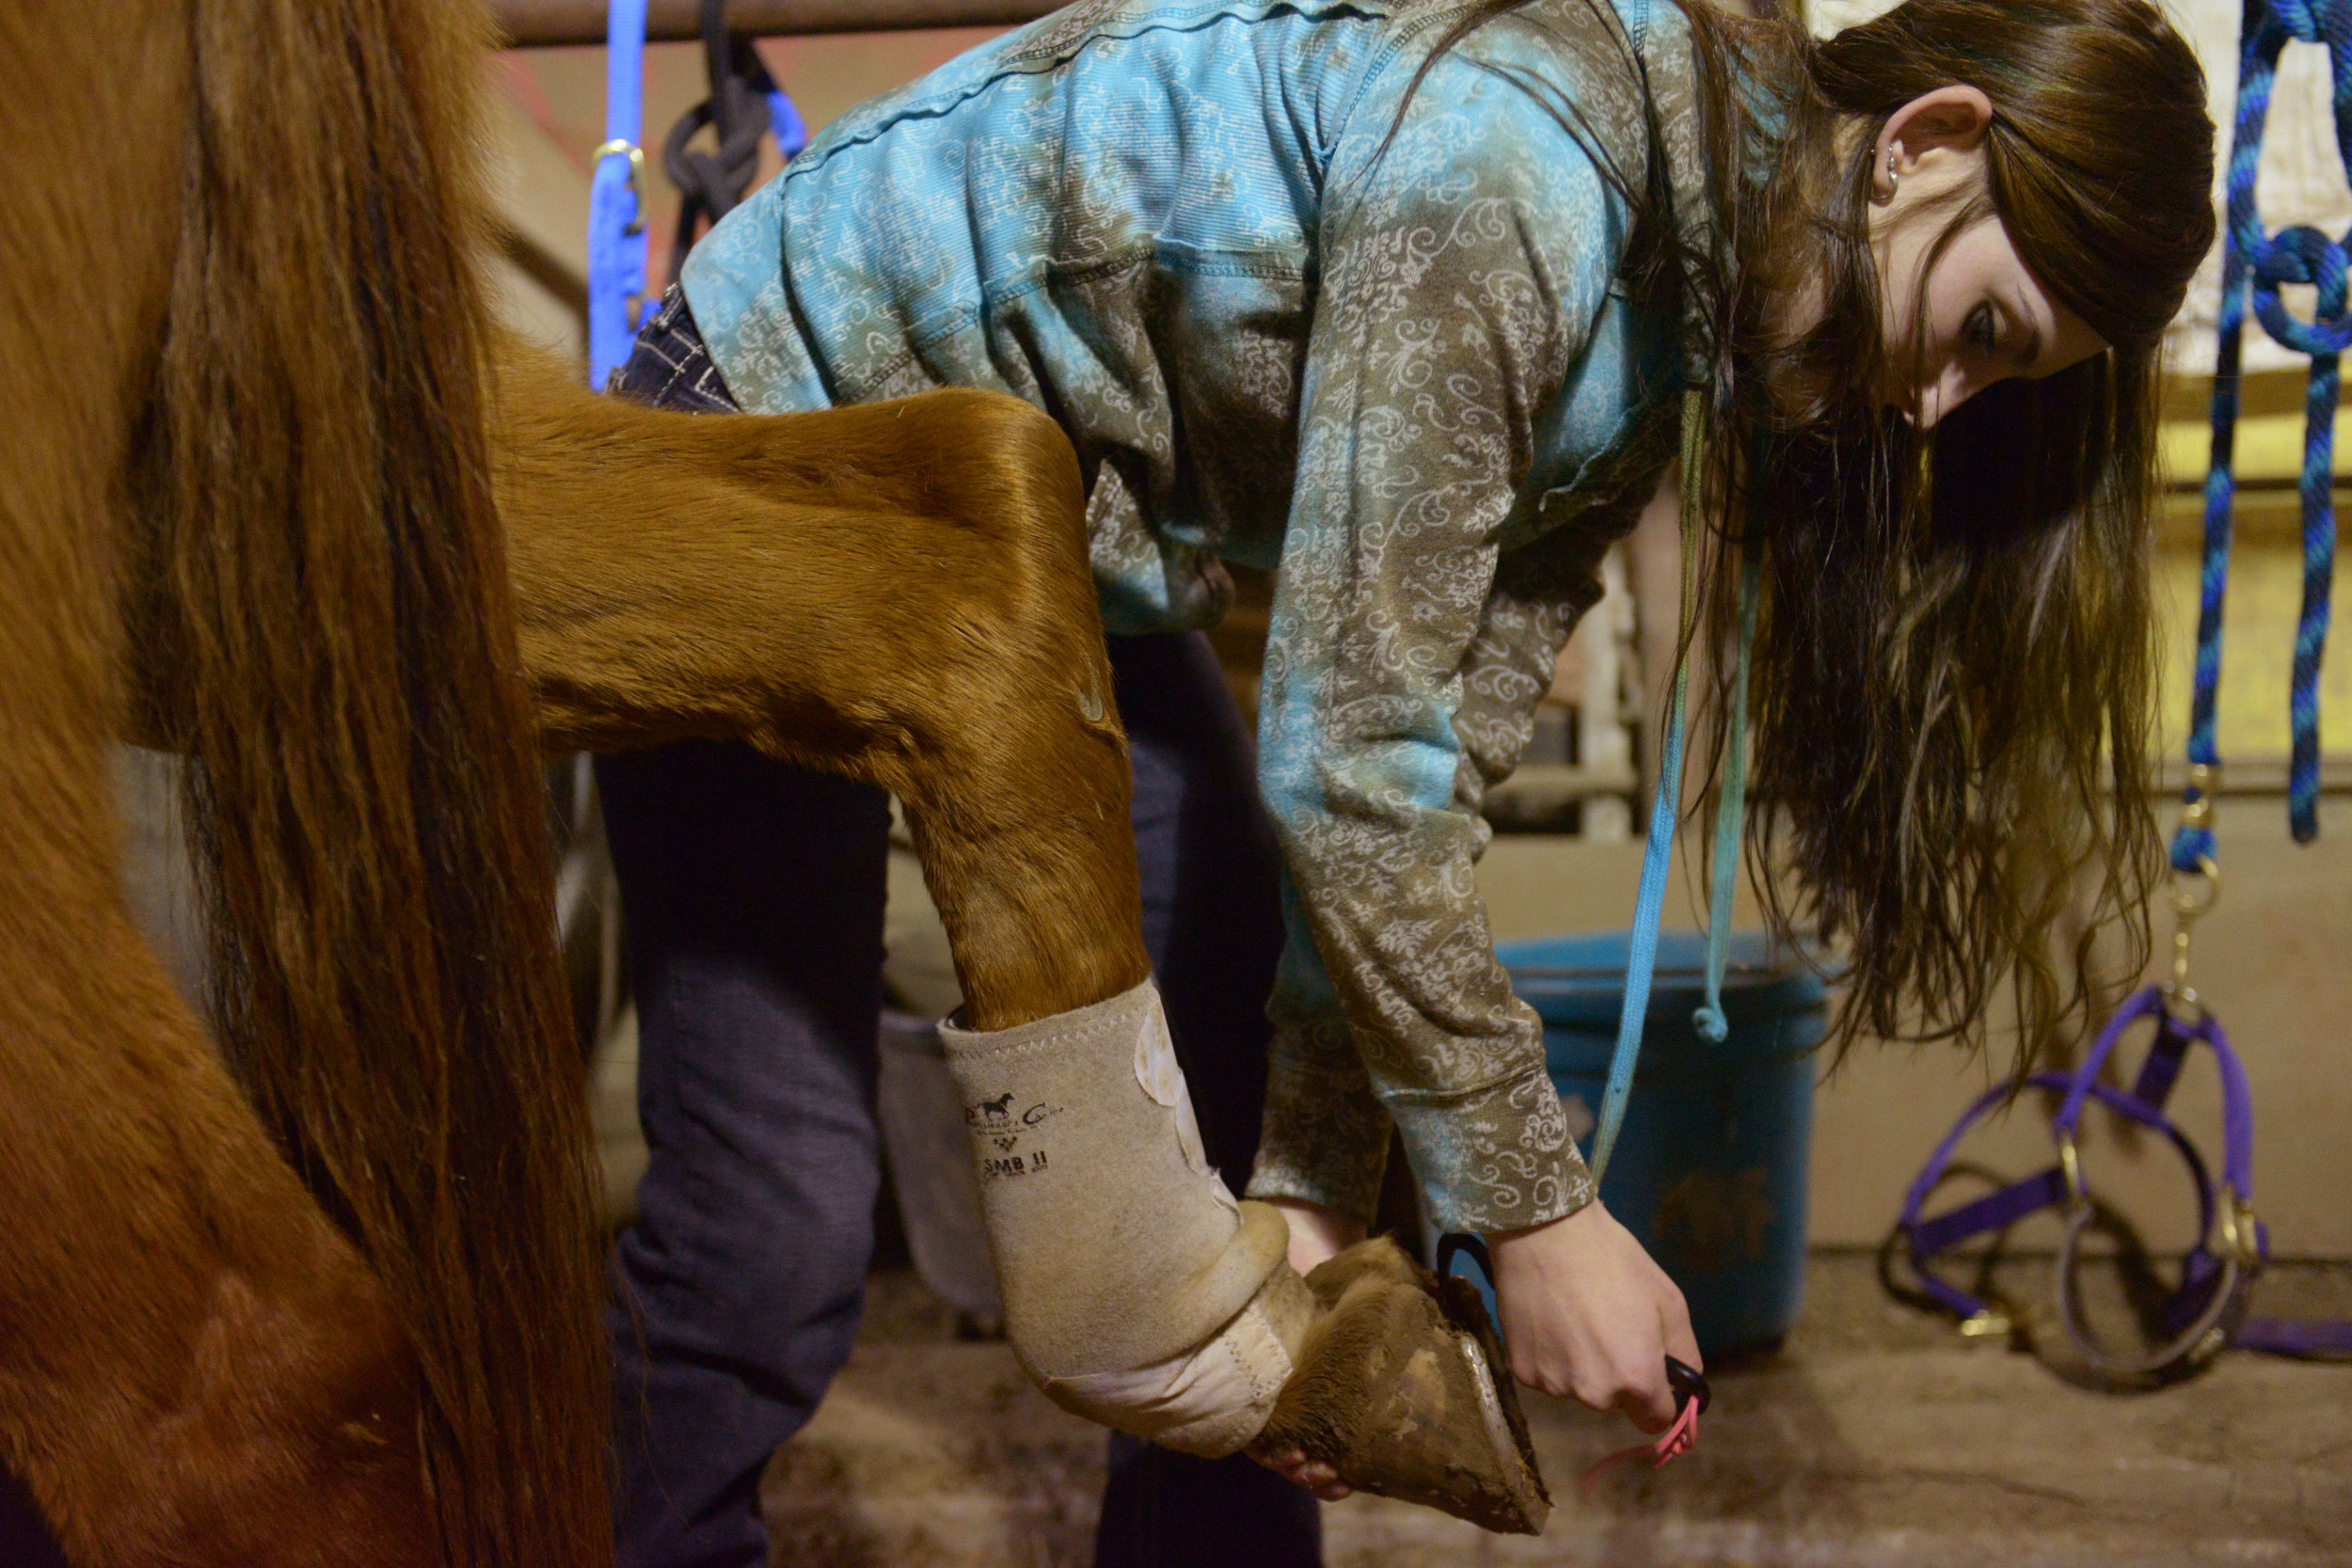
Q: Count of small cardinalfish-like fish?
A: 0